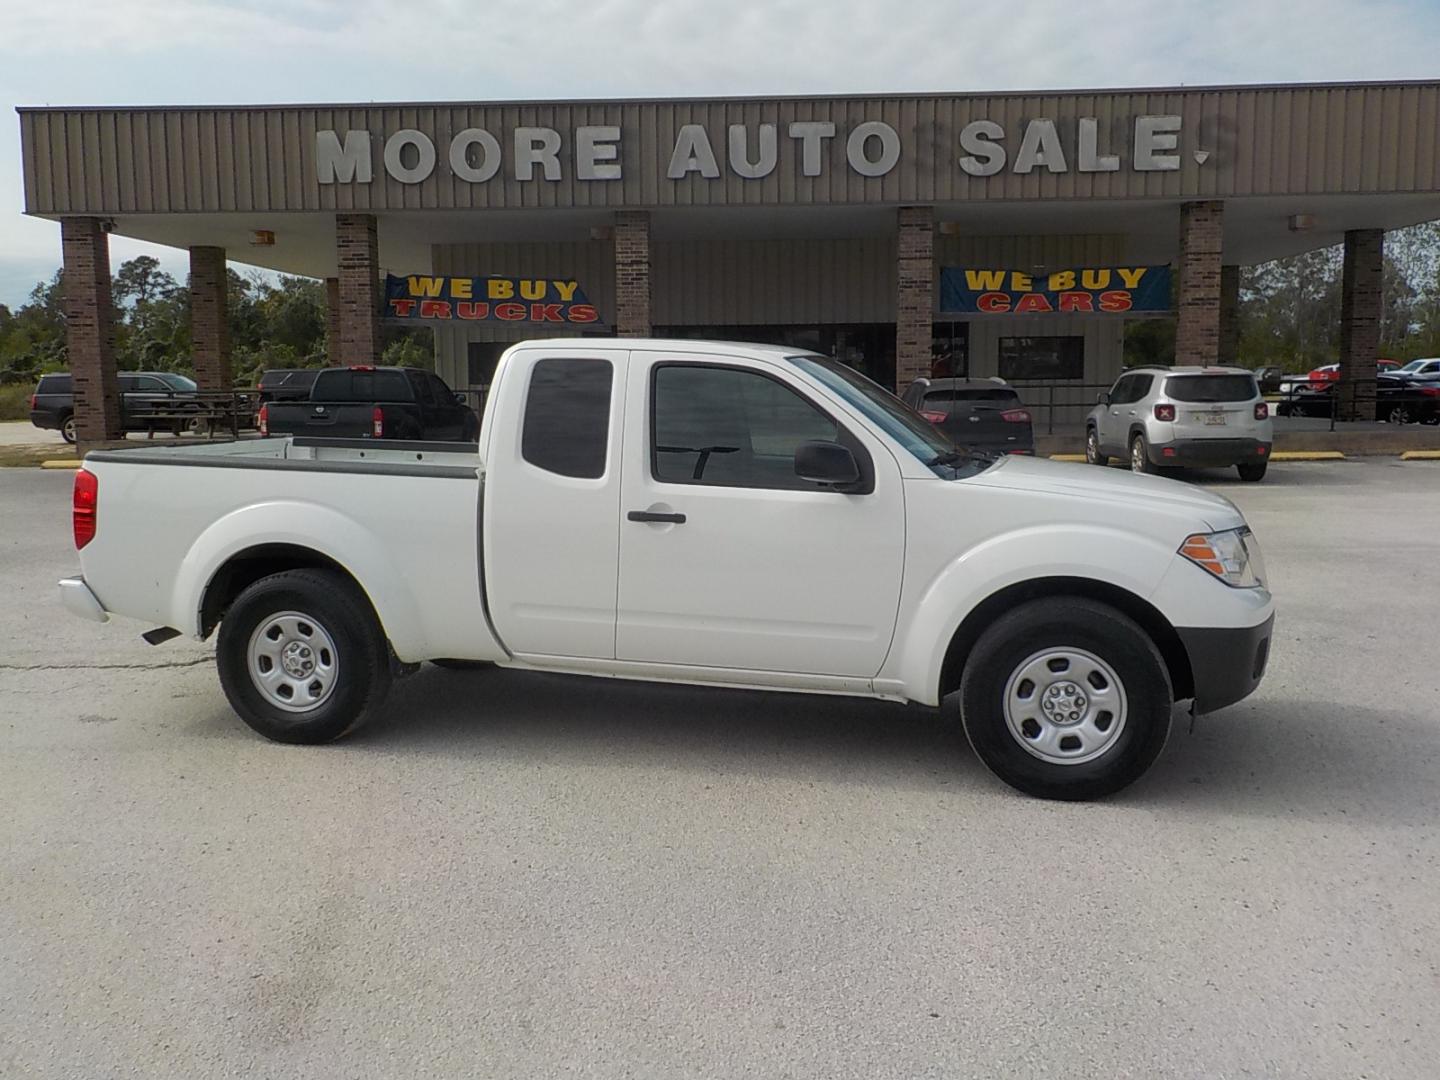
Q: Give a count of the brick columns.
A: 9